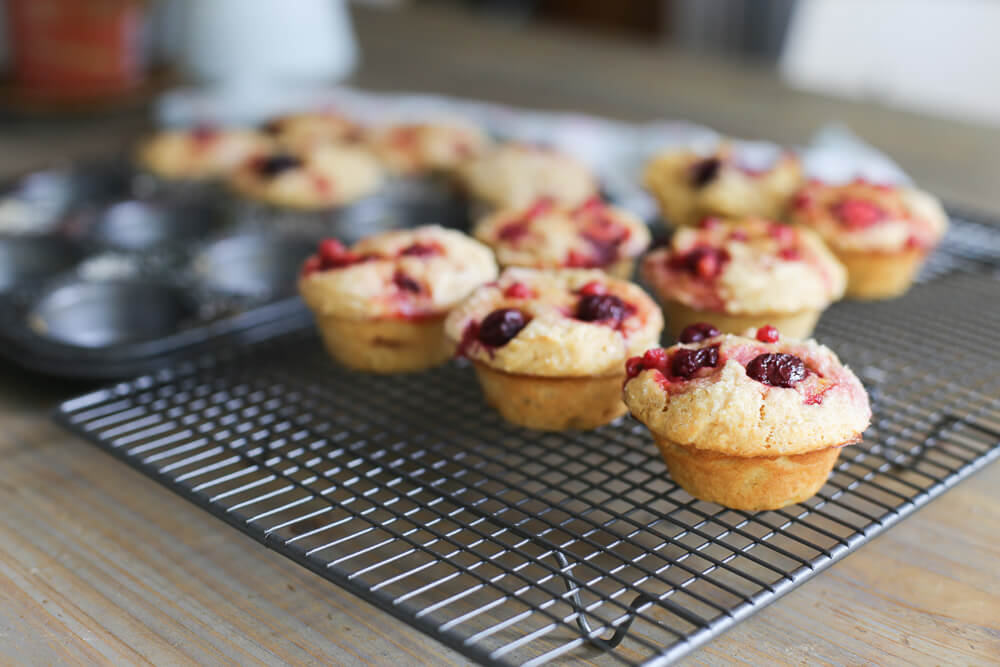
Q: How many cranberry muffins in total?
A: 12